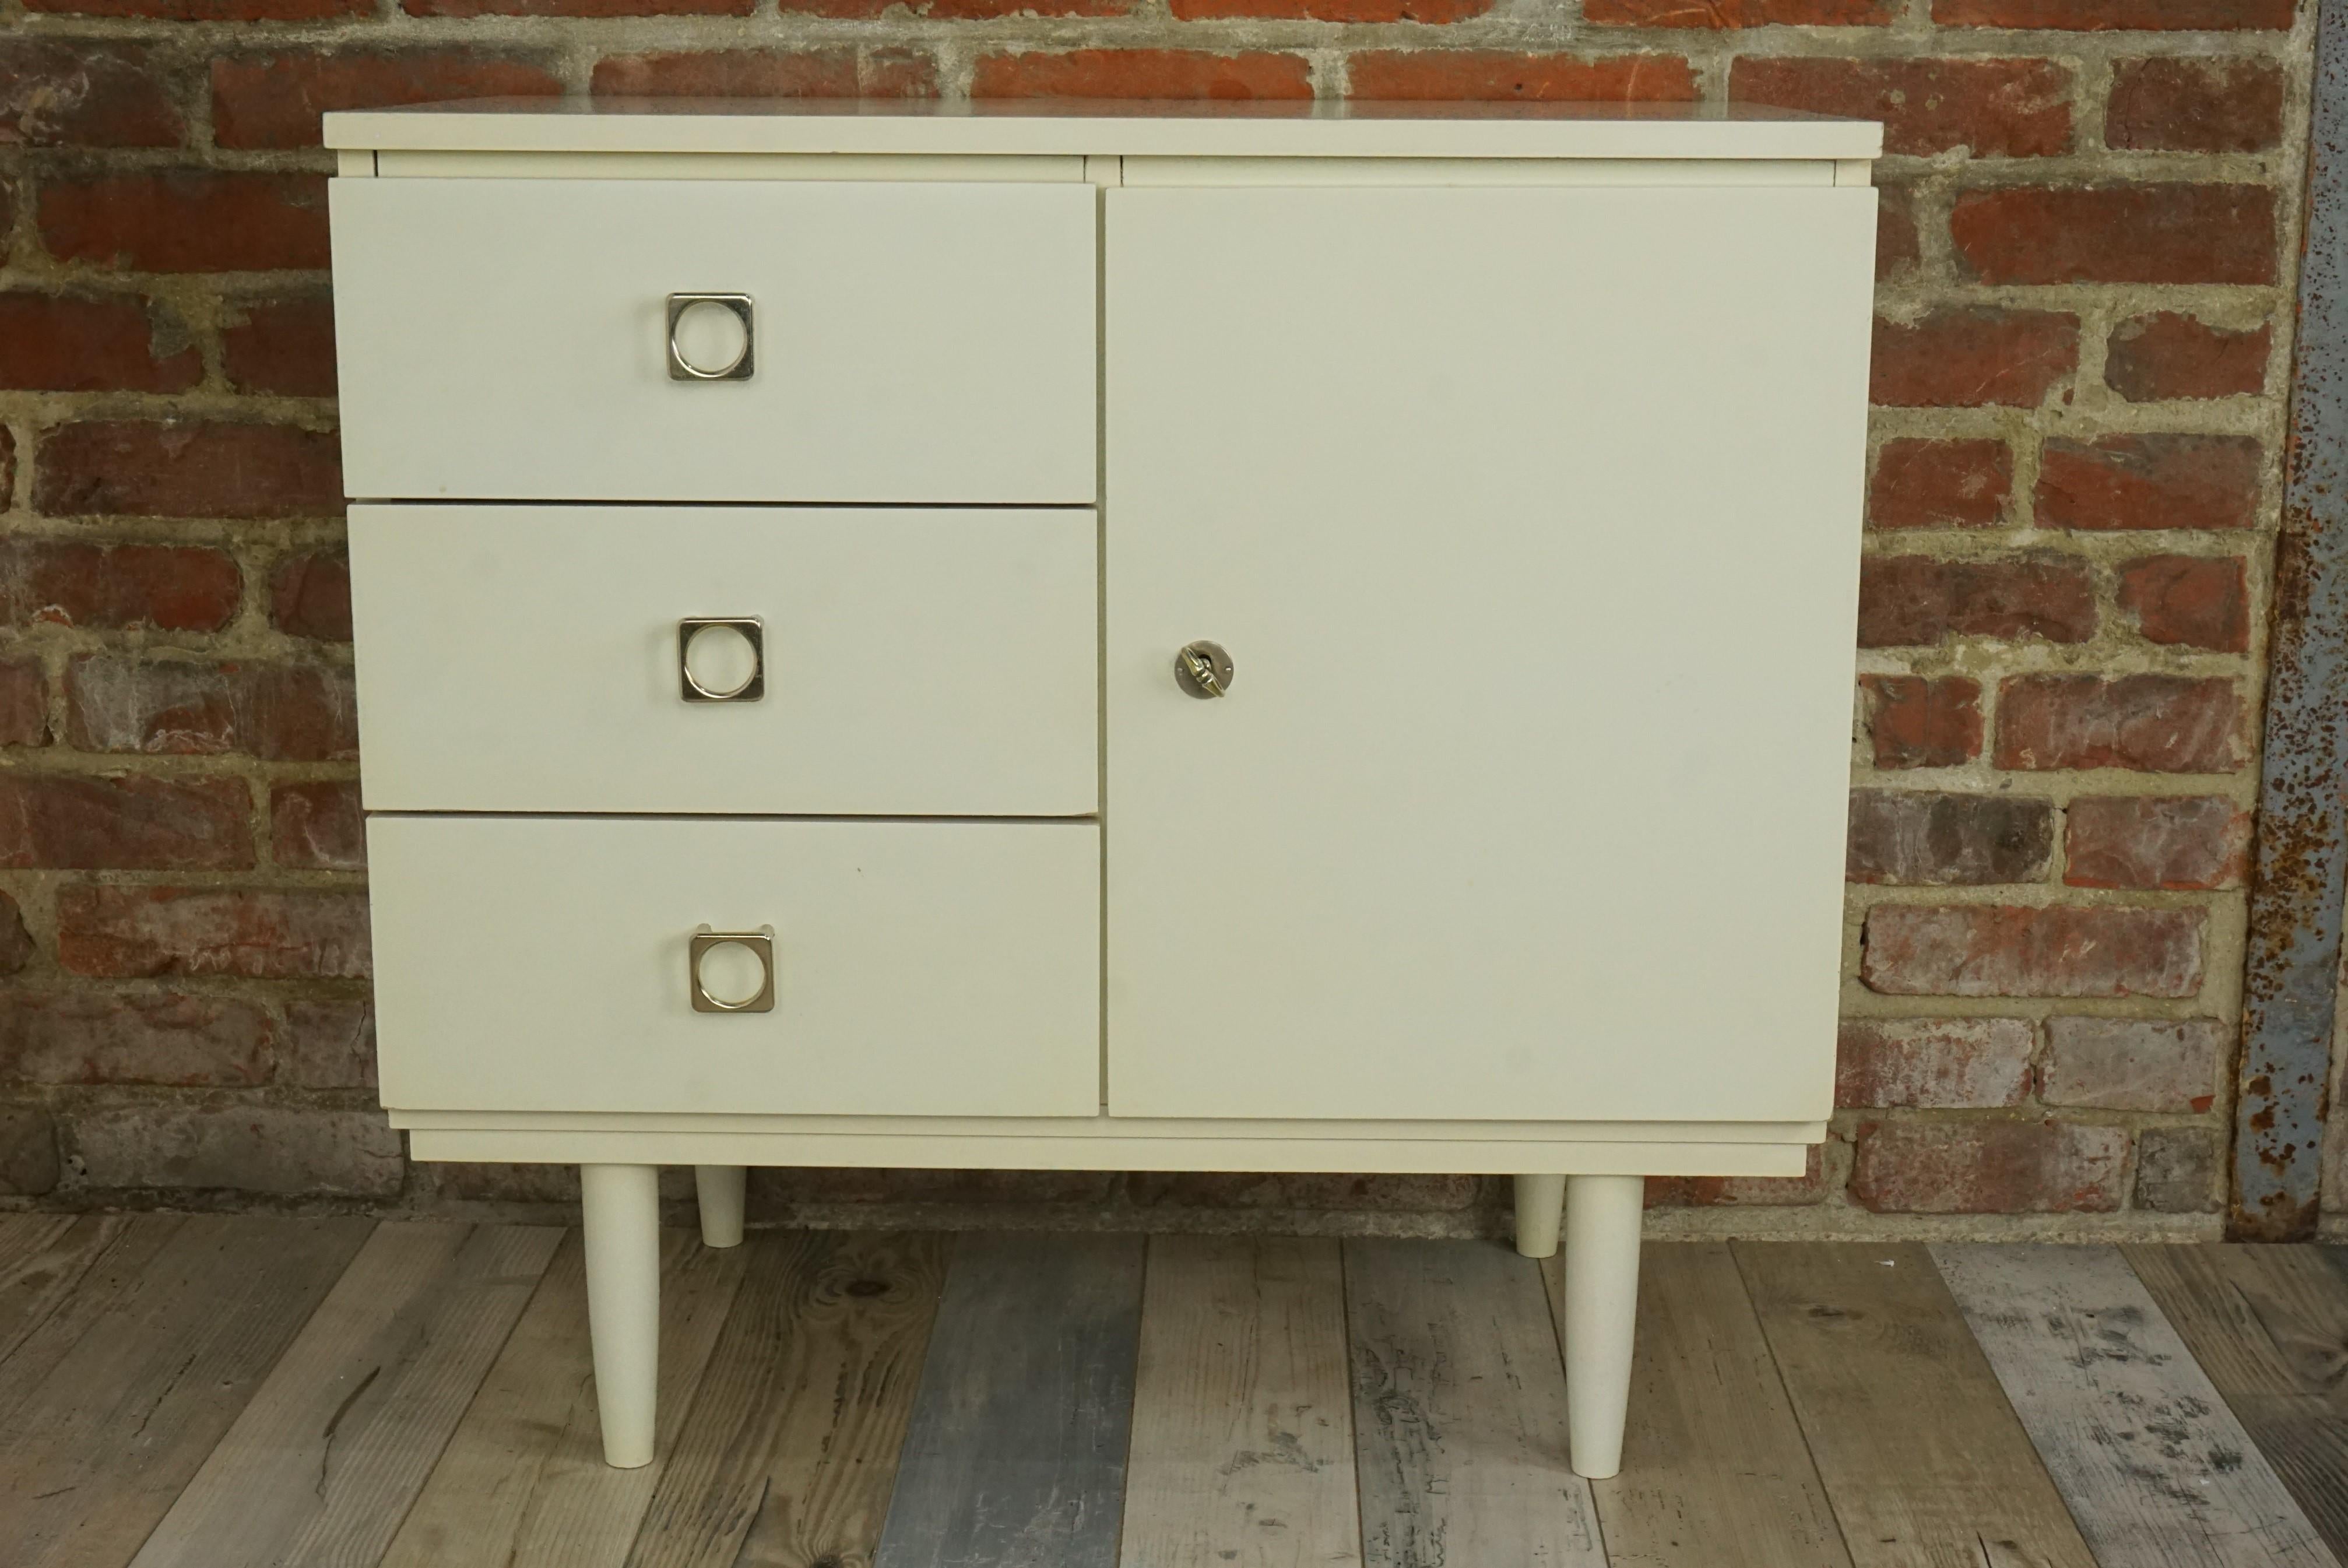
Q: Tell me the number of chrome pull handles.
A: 3